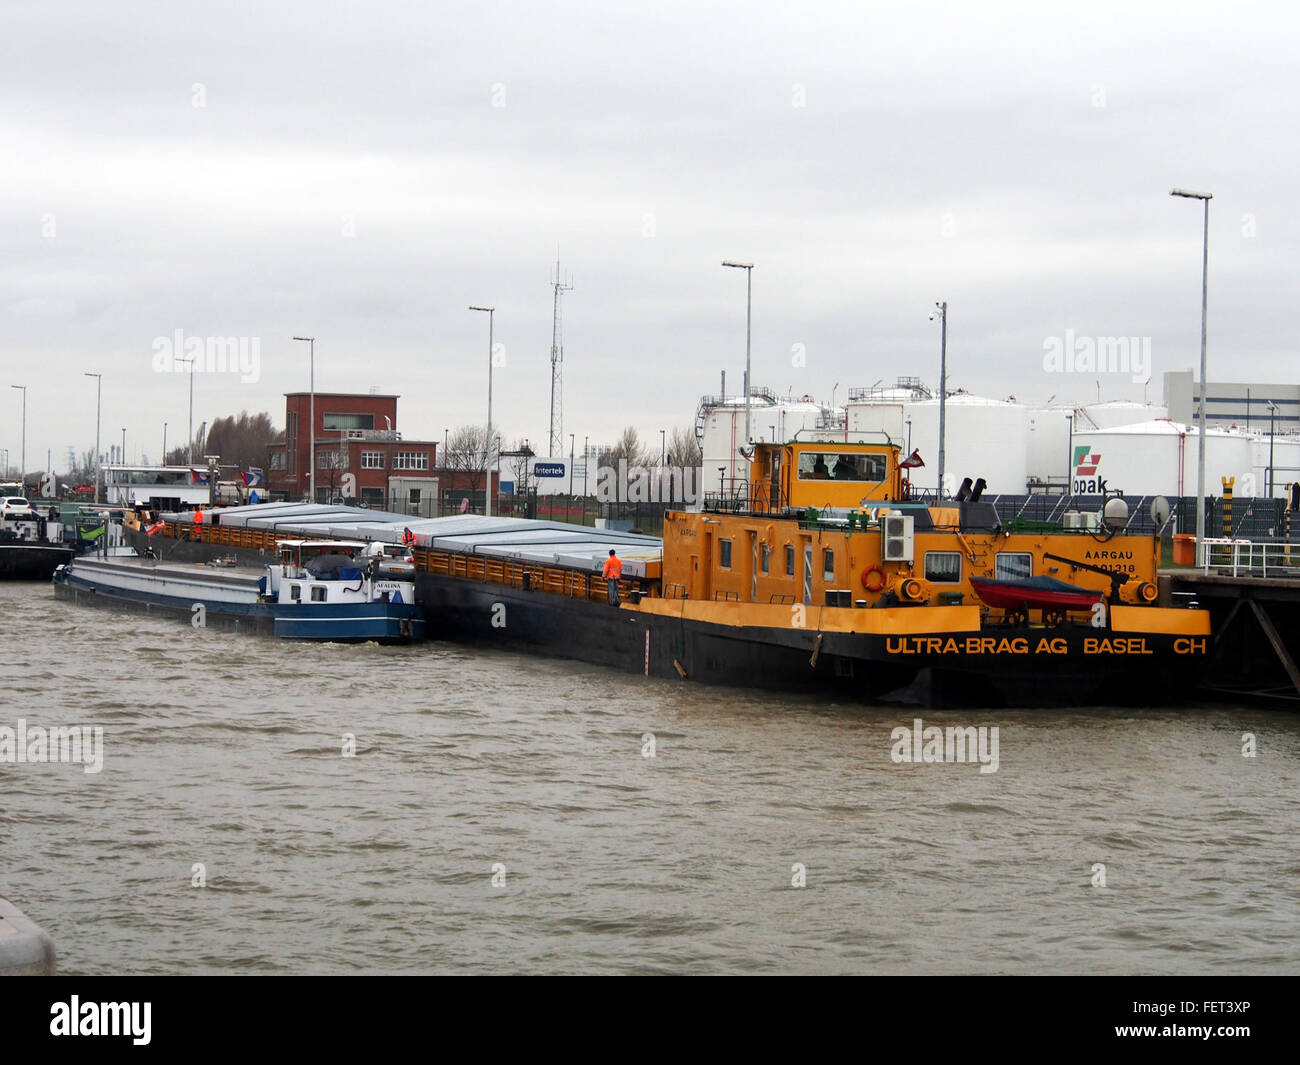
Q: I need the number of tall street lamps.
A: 7